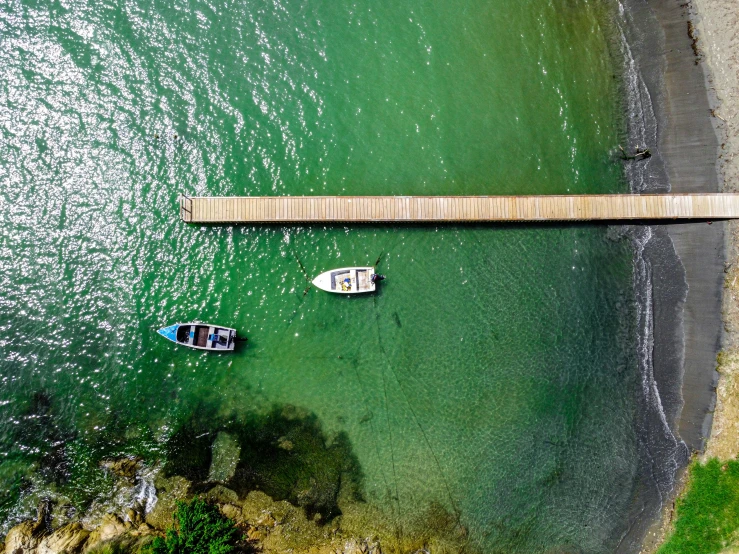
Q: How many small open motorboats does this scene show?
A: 2